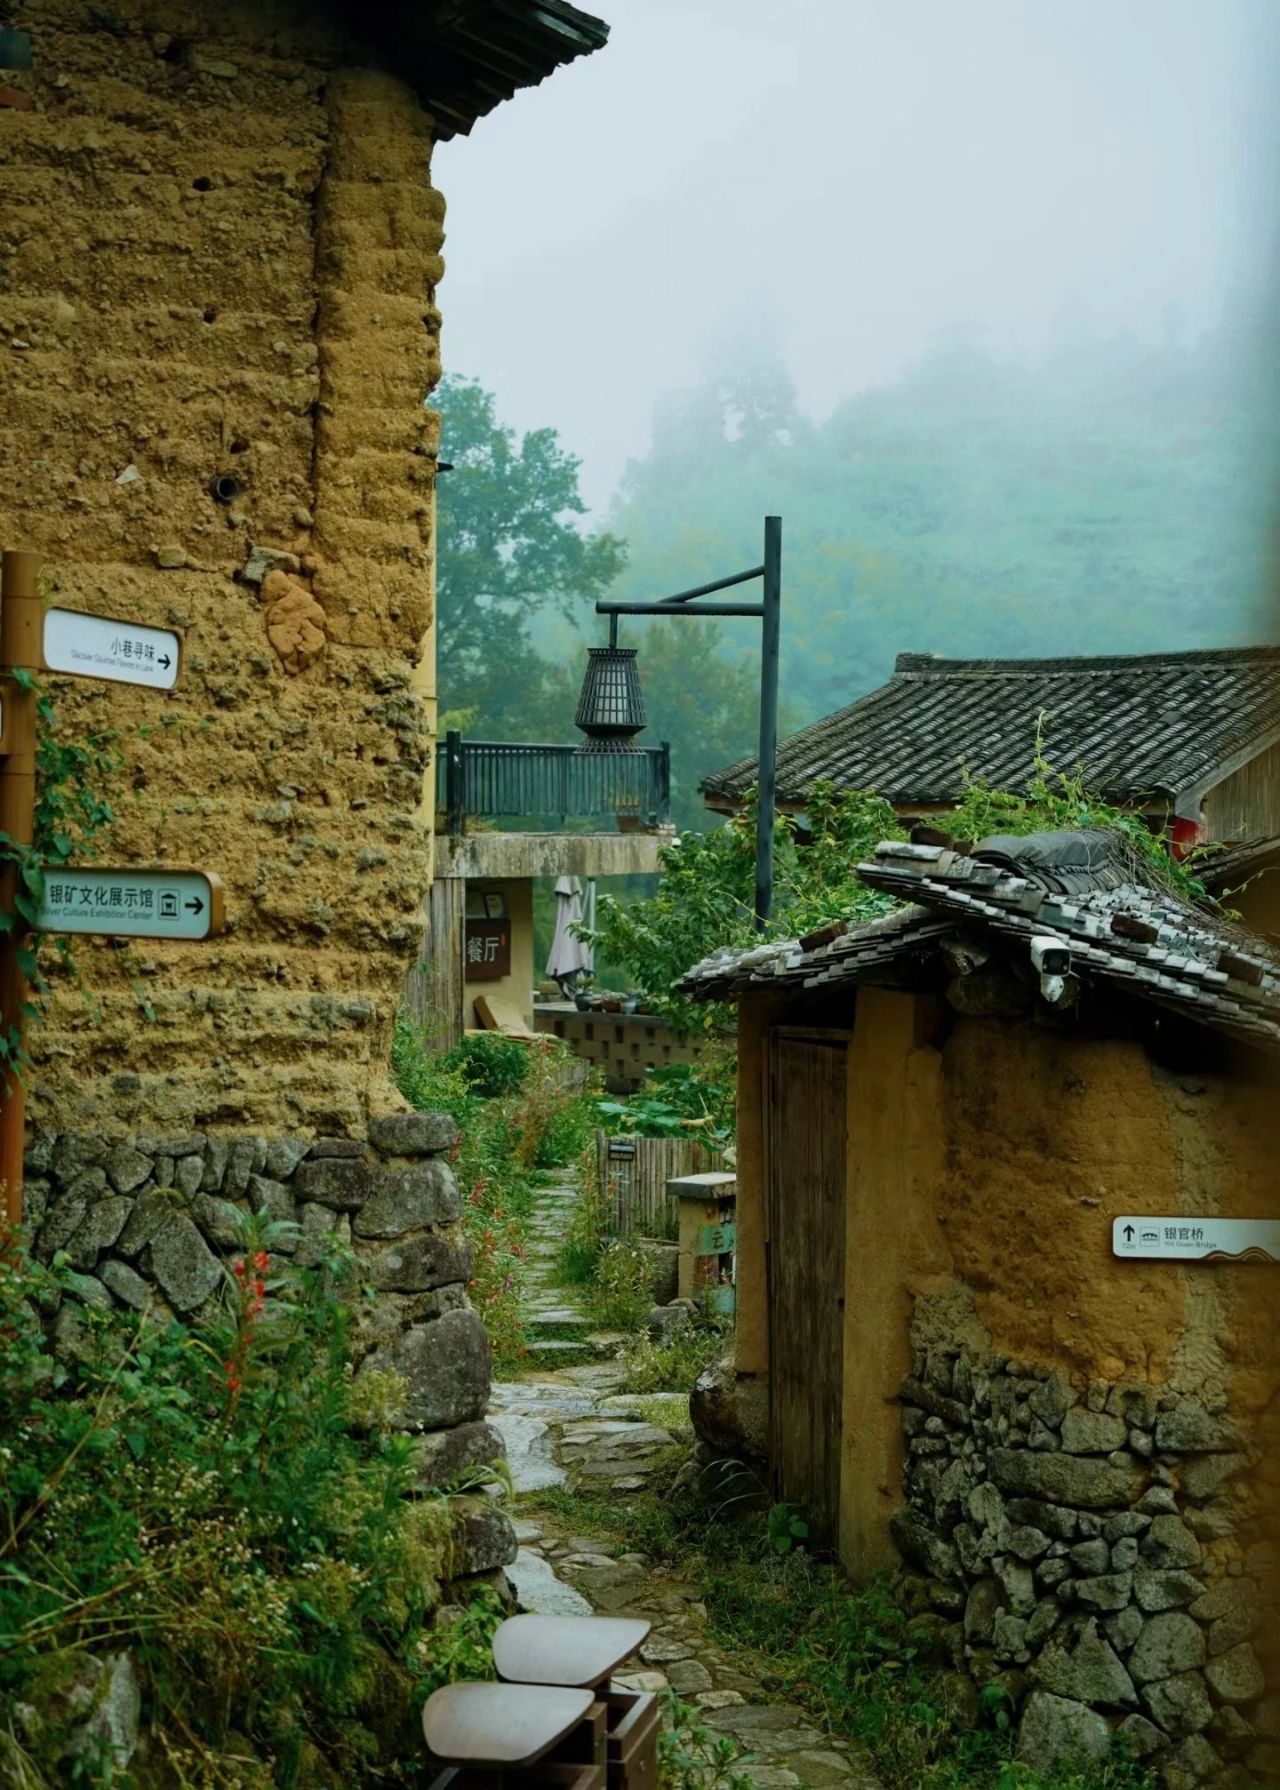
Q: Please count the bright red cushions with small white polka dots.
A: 0